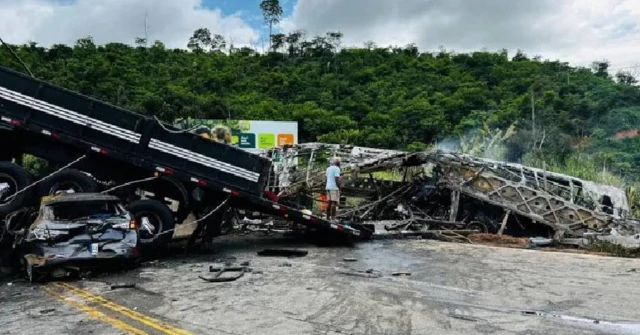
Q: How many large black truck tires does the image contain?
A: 3